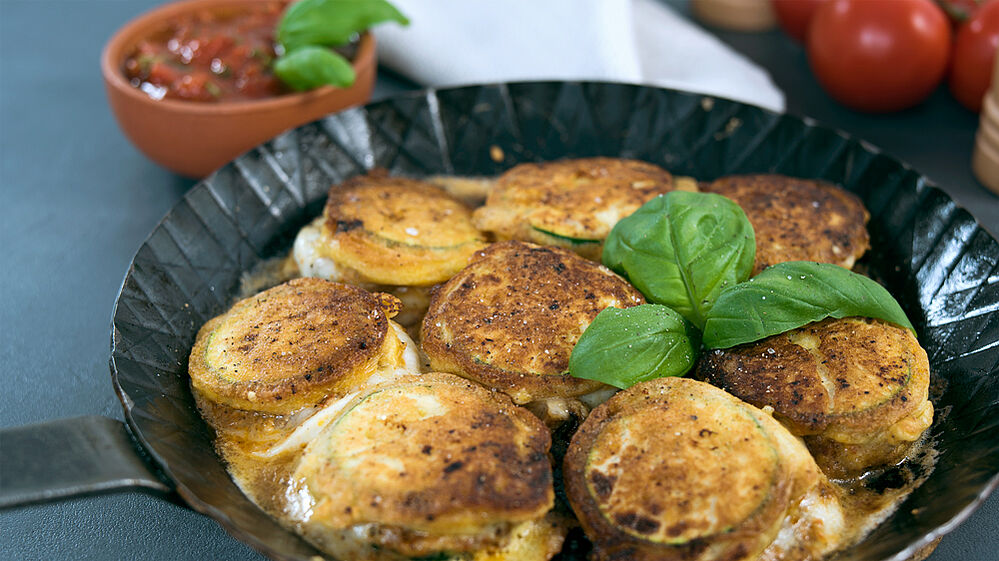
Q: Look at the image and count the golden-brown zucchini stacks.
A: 8